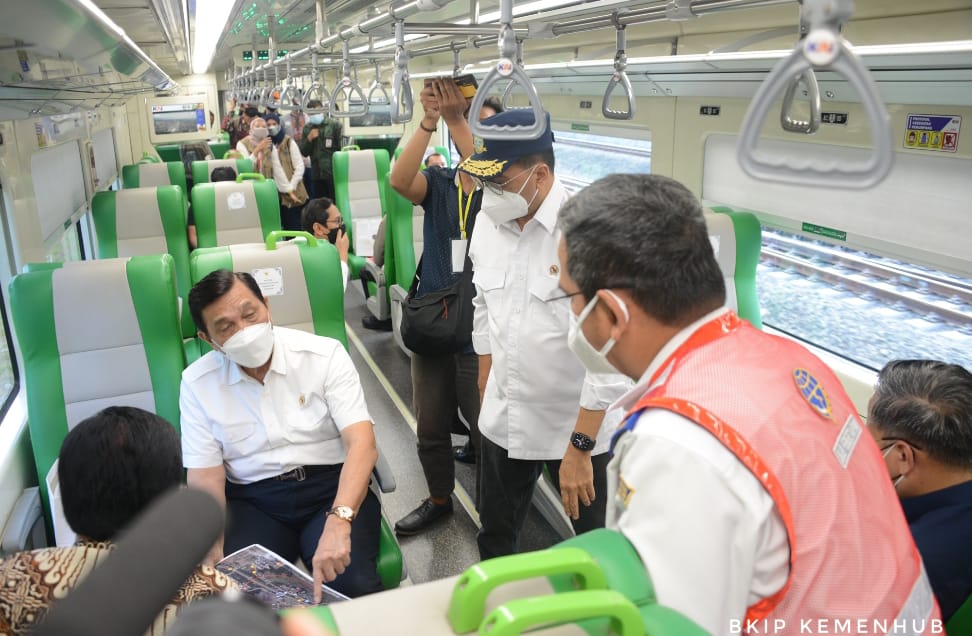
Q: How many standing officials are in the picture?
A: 2